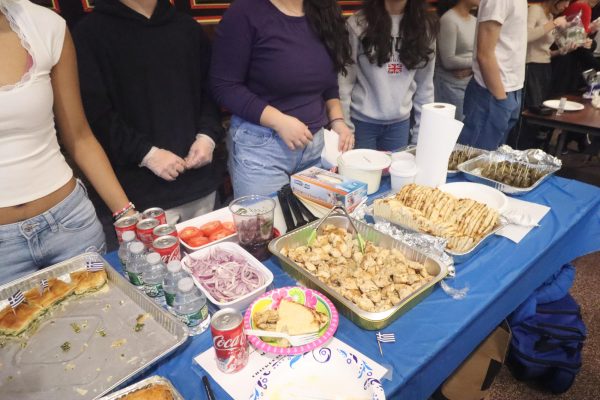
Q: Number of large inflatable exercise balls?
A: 0